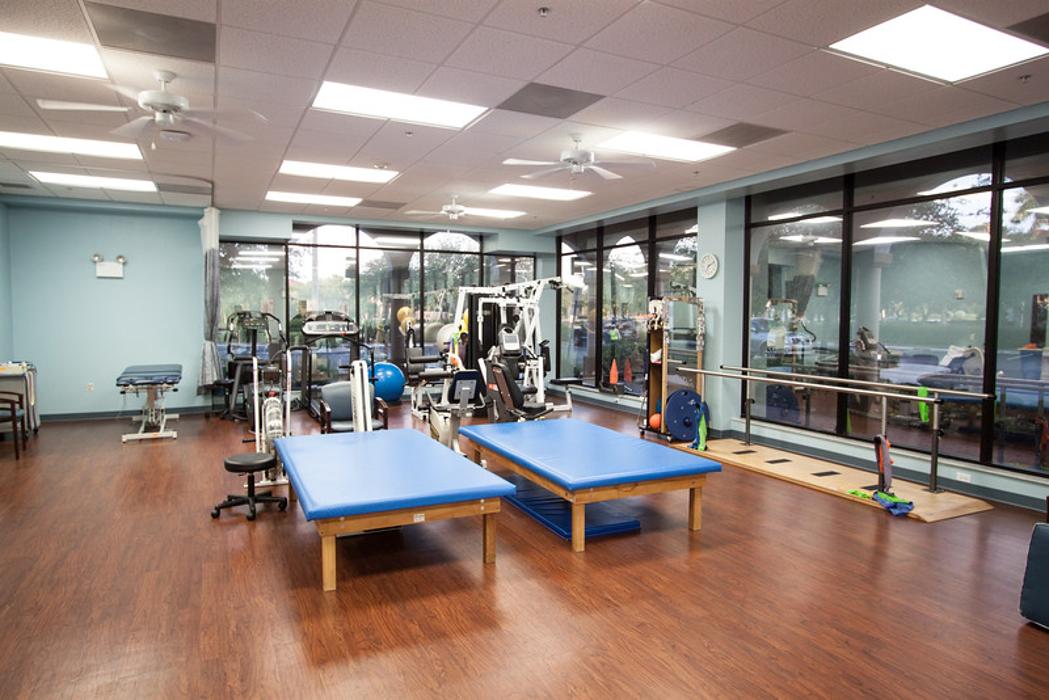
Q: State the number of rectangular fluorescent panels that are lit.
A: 10